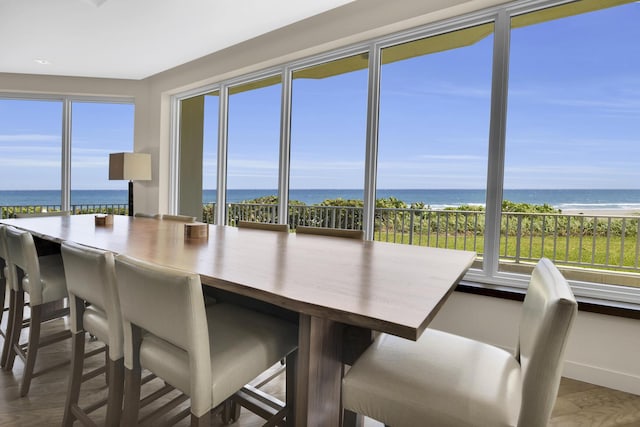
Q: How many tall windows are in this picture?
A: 7